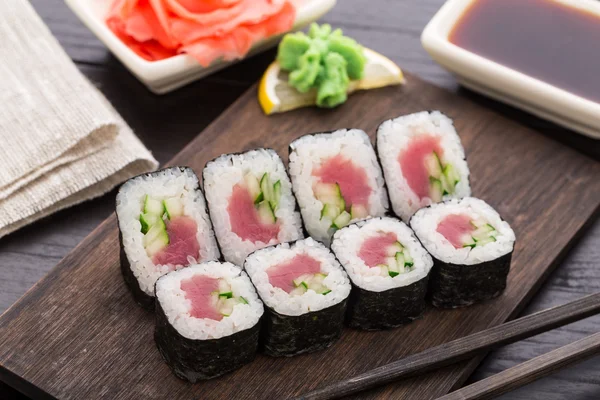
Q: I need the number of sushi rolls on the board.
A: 8